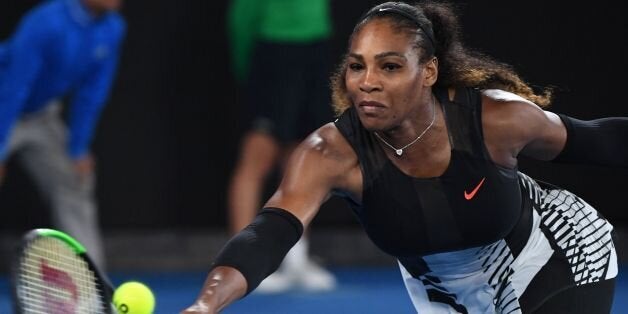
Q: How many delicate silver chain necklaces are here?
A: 1